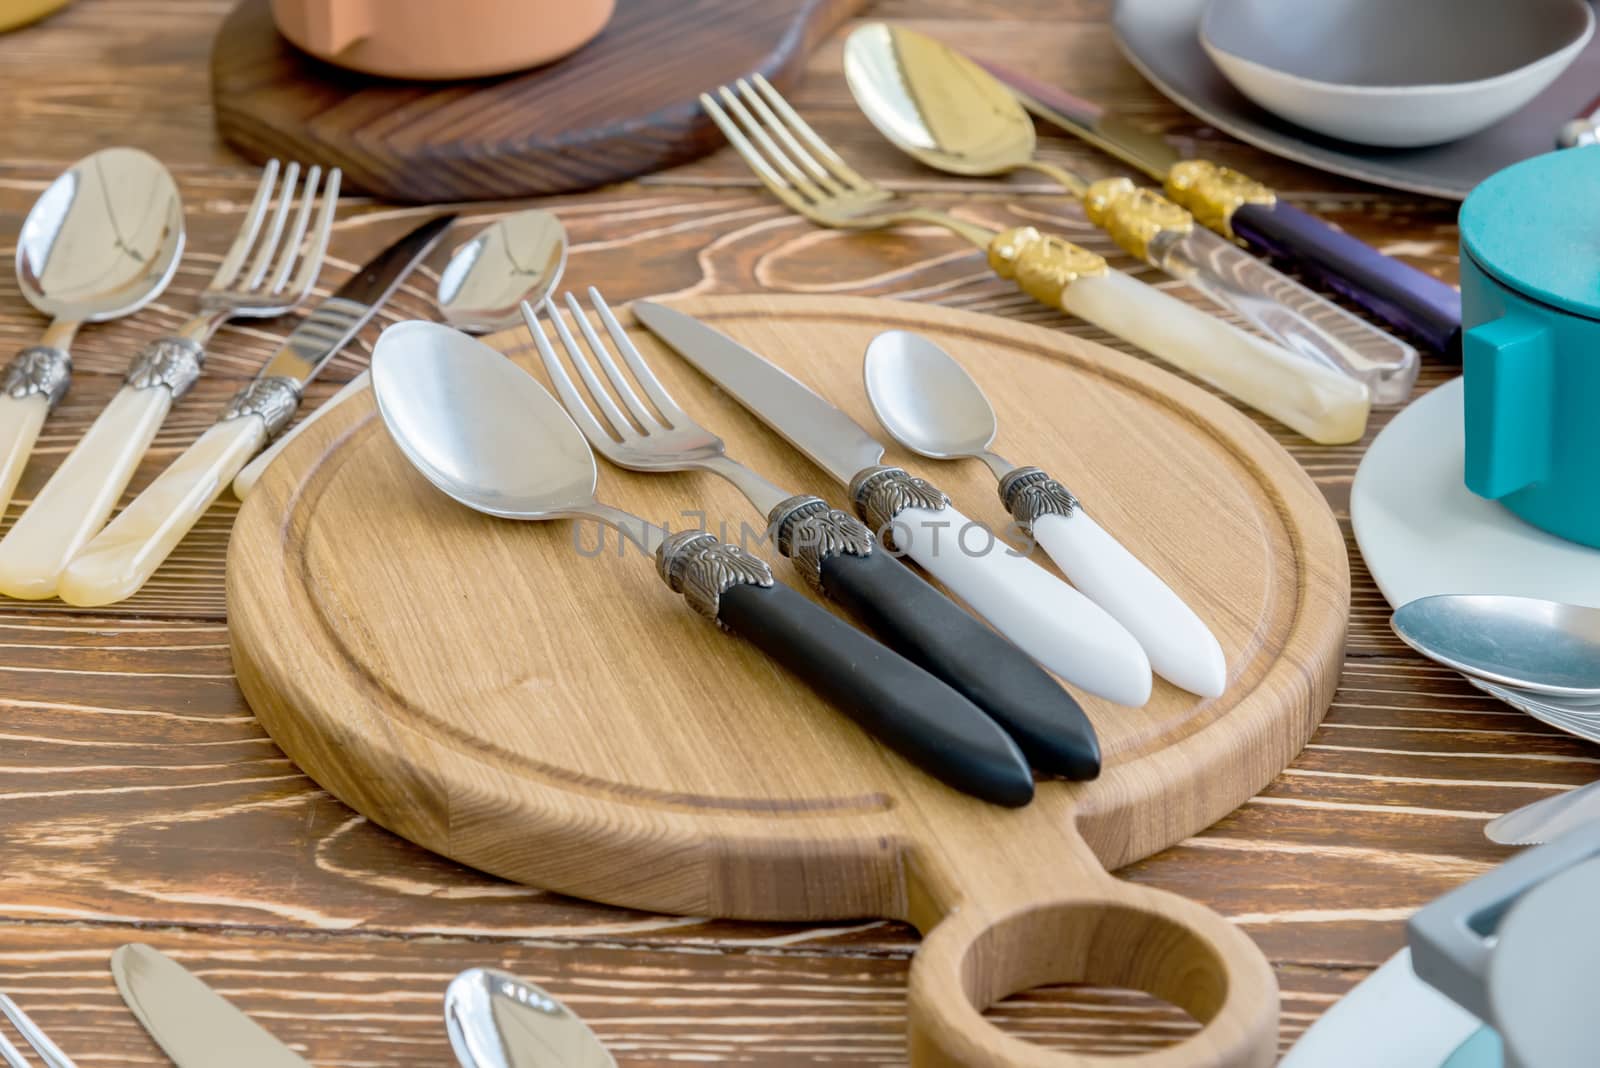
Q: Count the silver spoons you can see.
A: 6